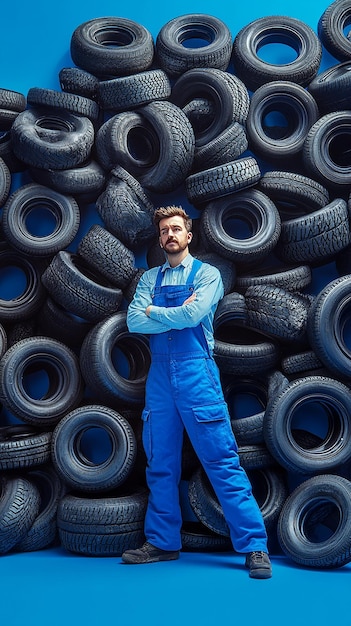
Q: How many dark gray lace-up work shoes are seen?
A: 2